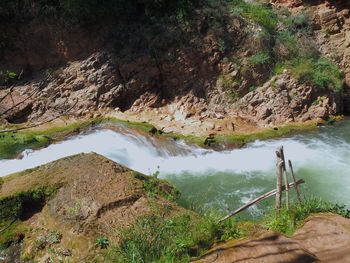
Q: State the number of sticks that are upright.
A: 3